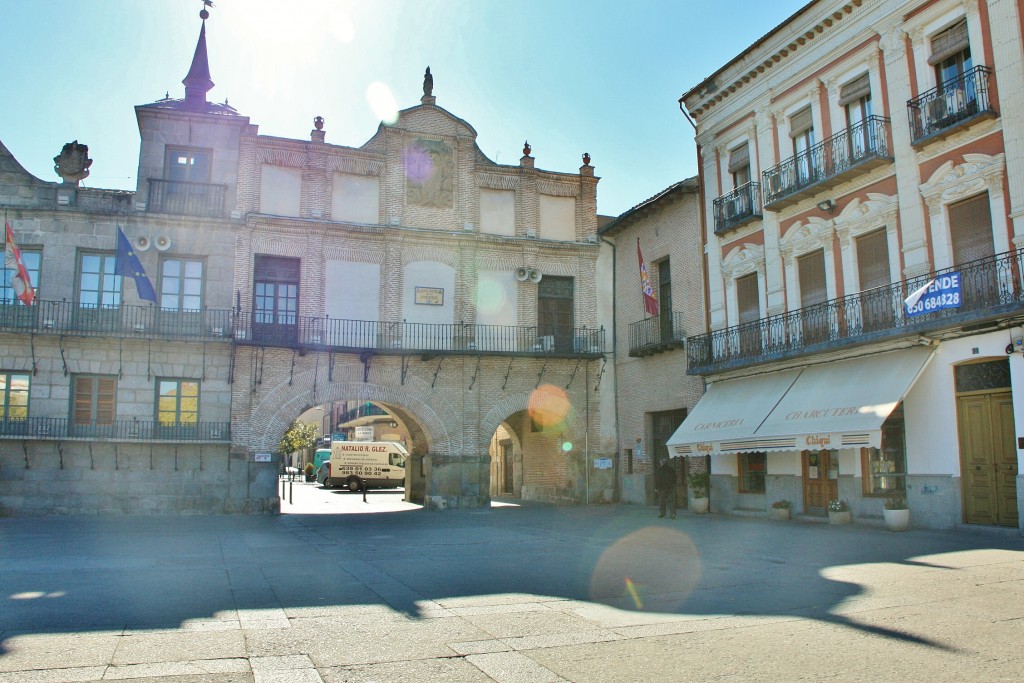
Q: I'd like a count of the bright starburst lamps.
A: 0